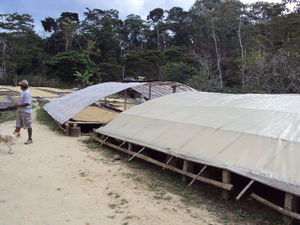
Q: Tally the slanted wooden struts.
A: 6